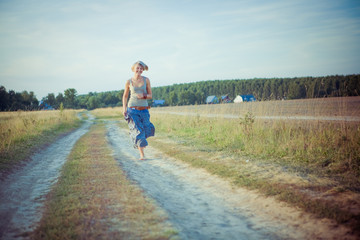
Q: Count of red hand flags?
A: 0